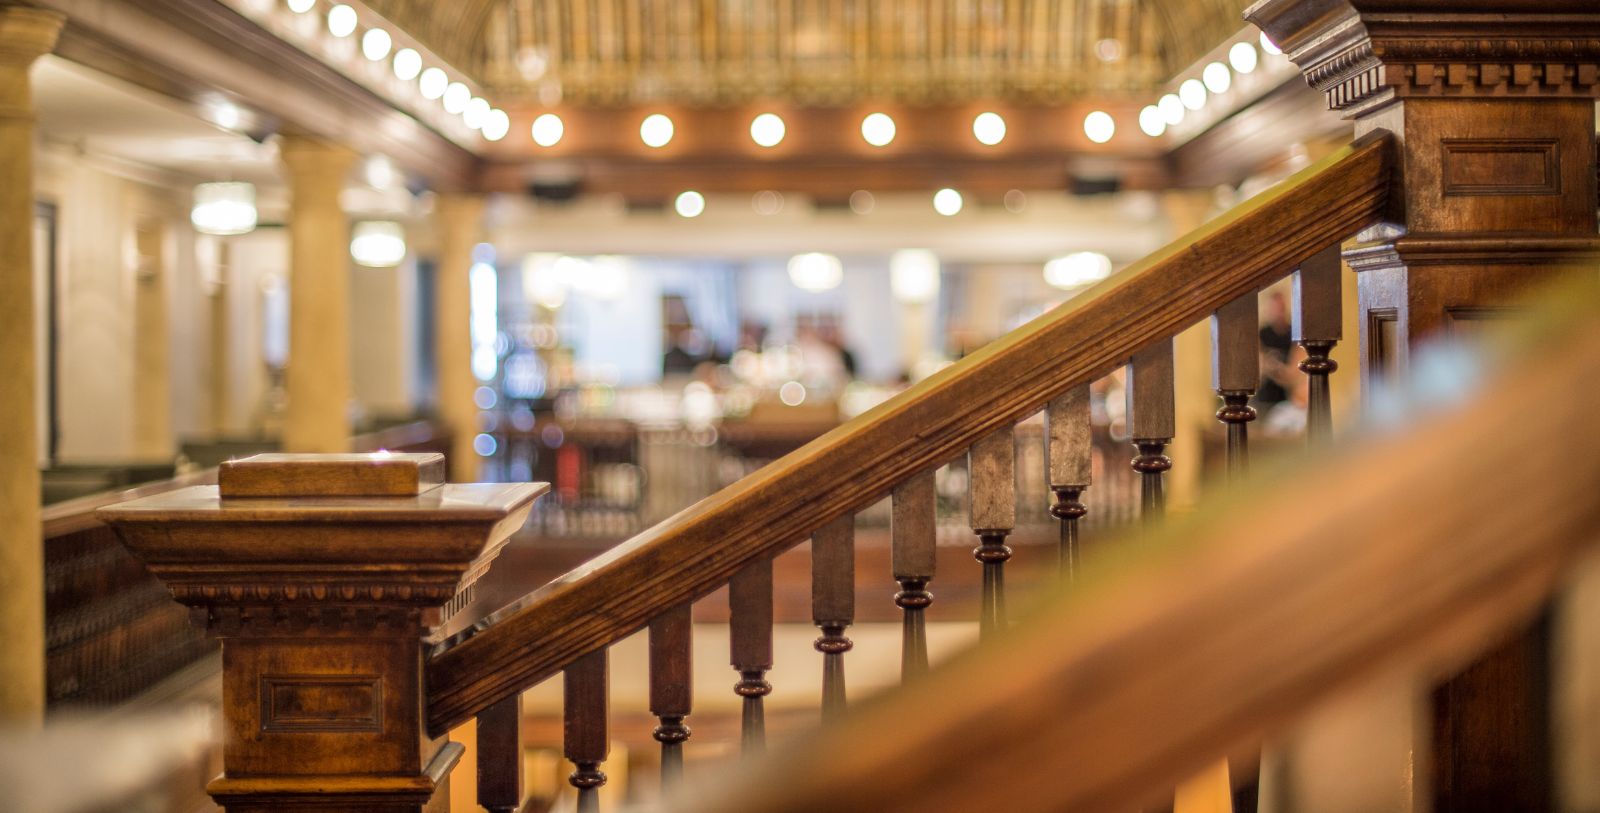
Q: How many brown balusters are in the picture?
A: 11